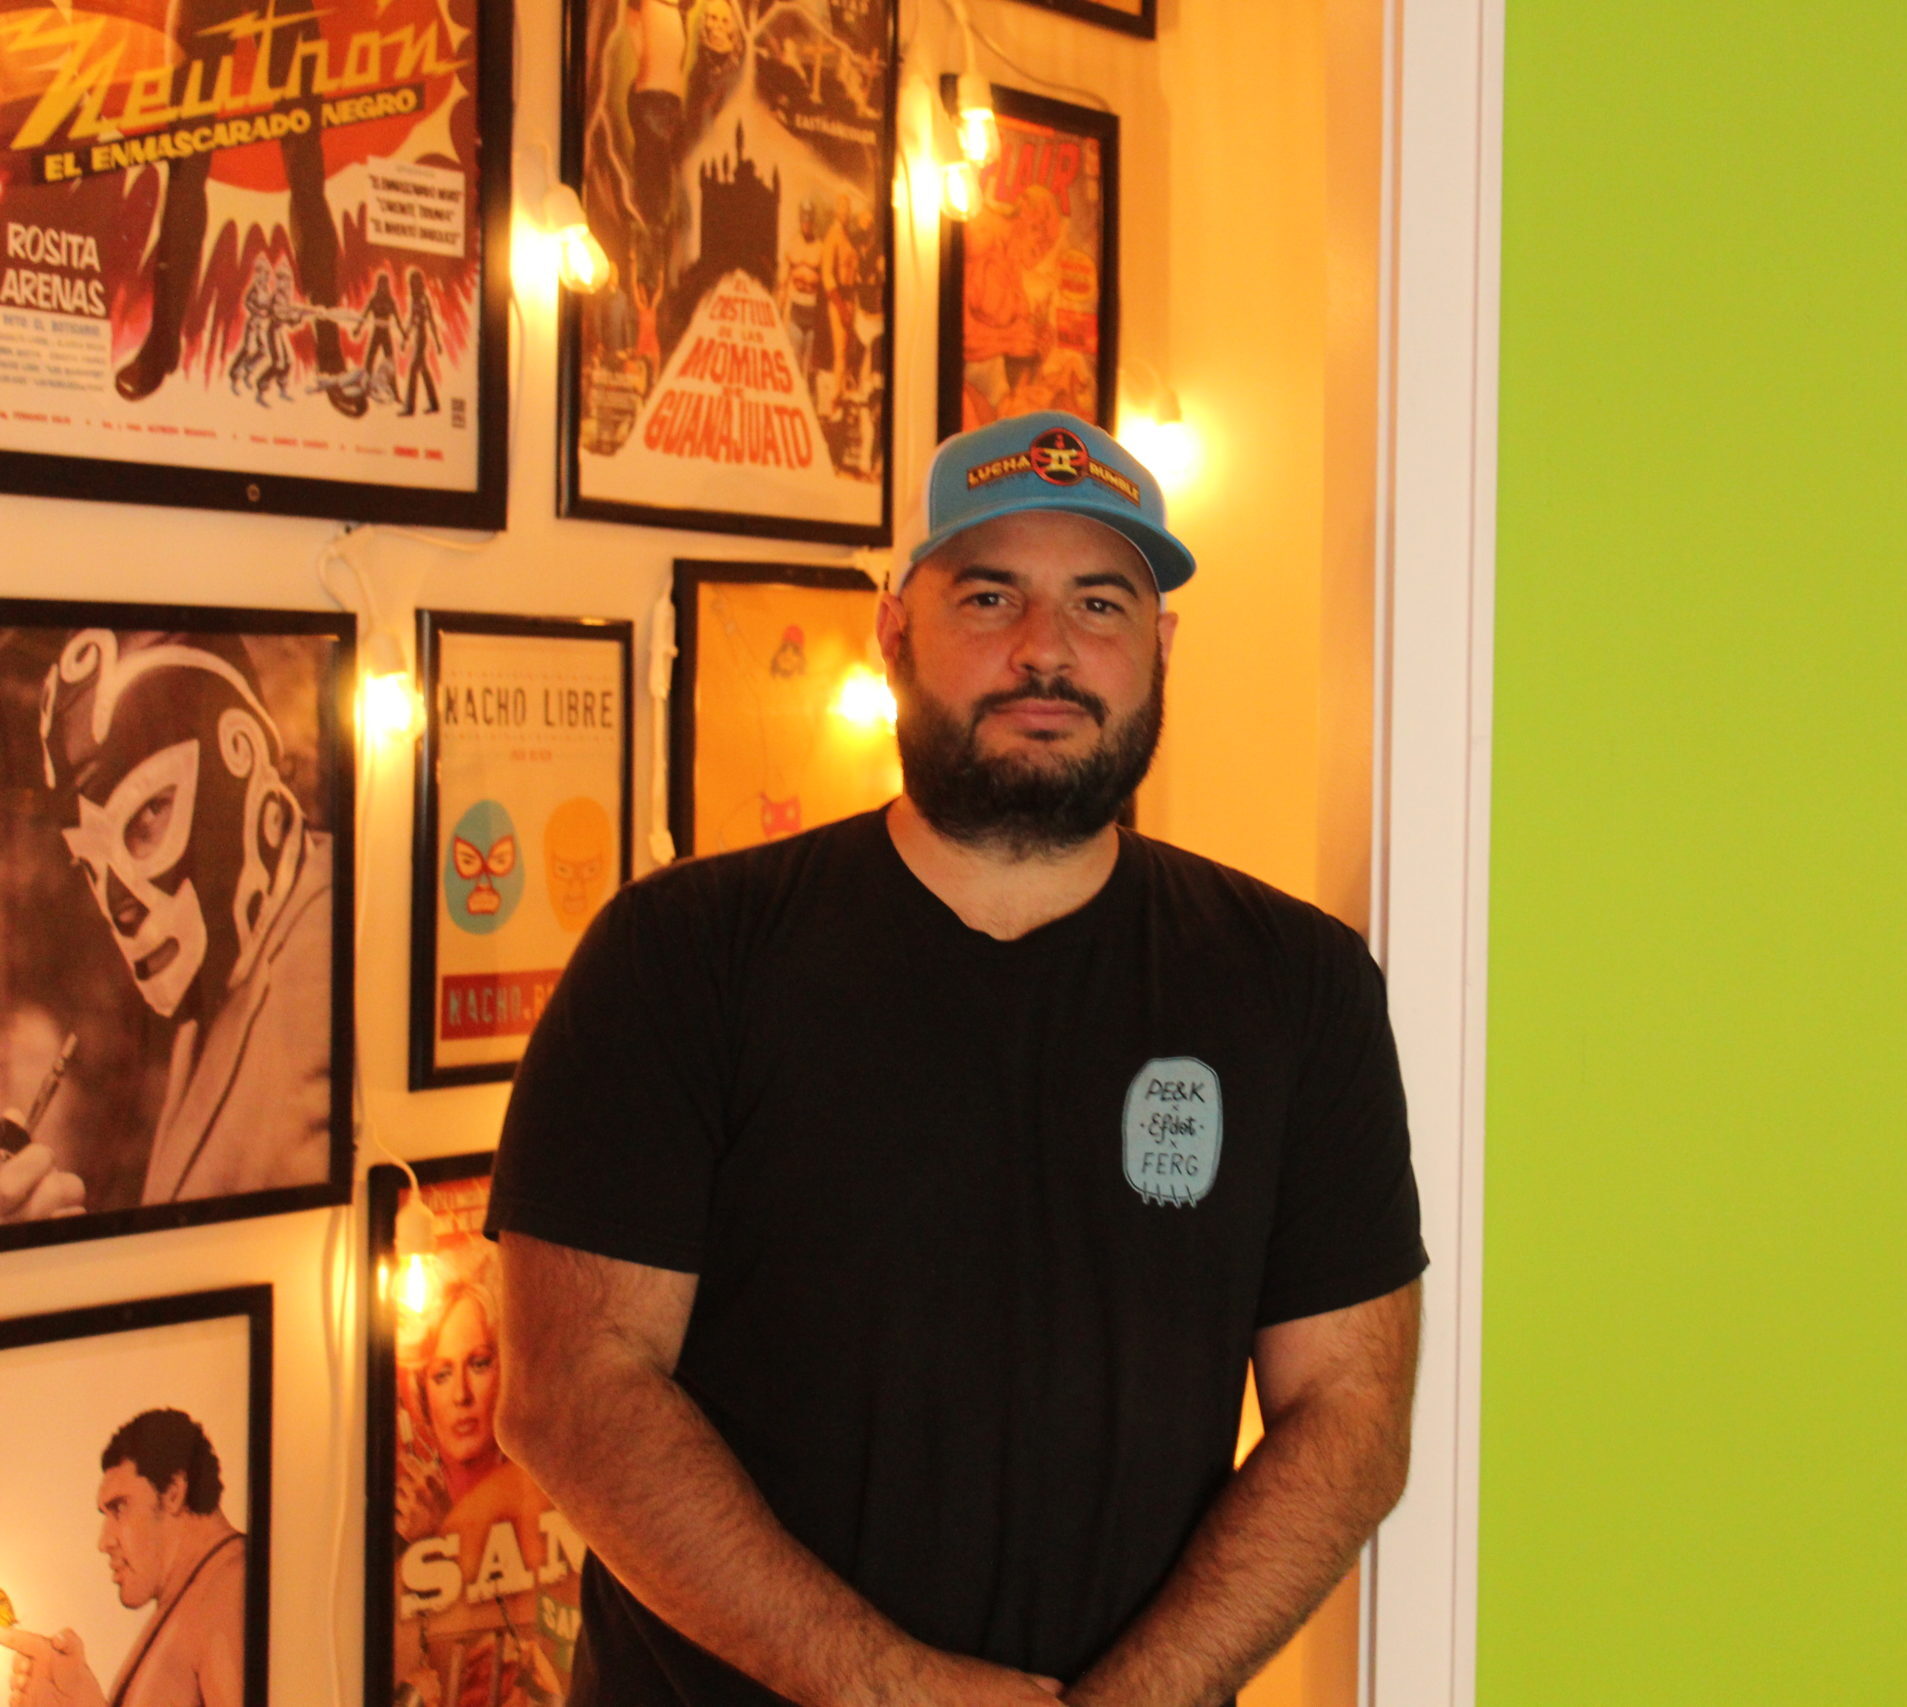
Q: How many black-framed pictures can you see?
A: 9